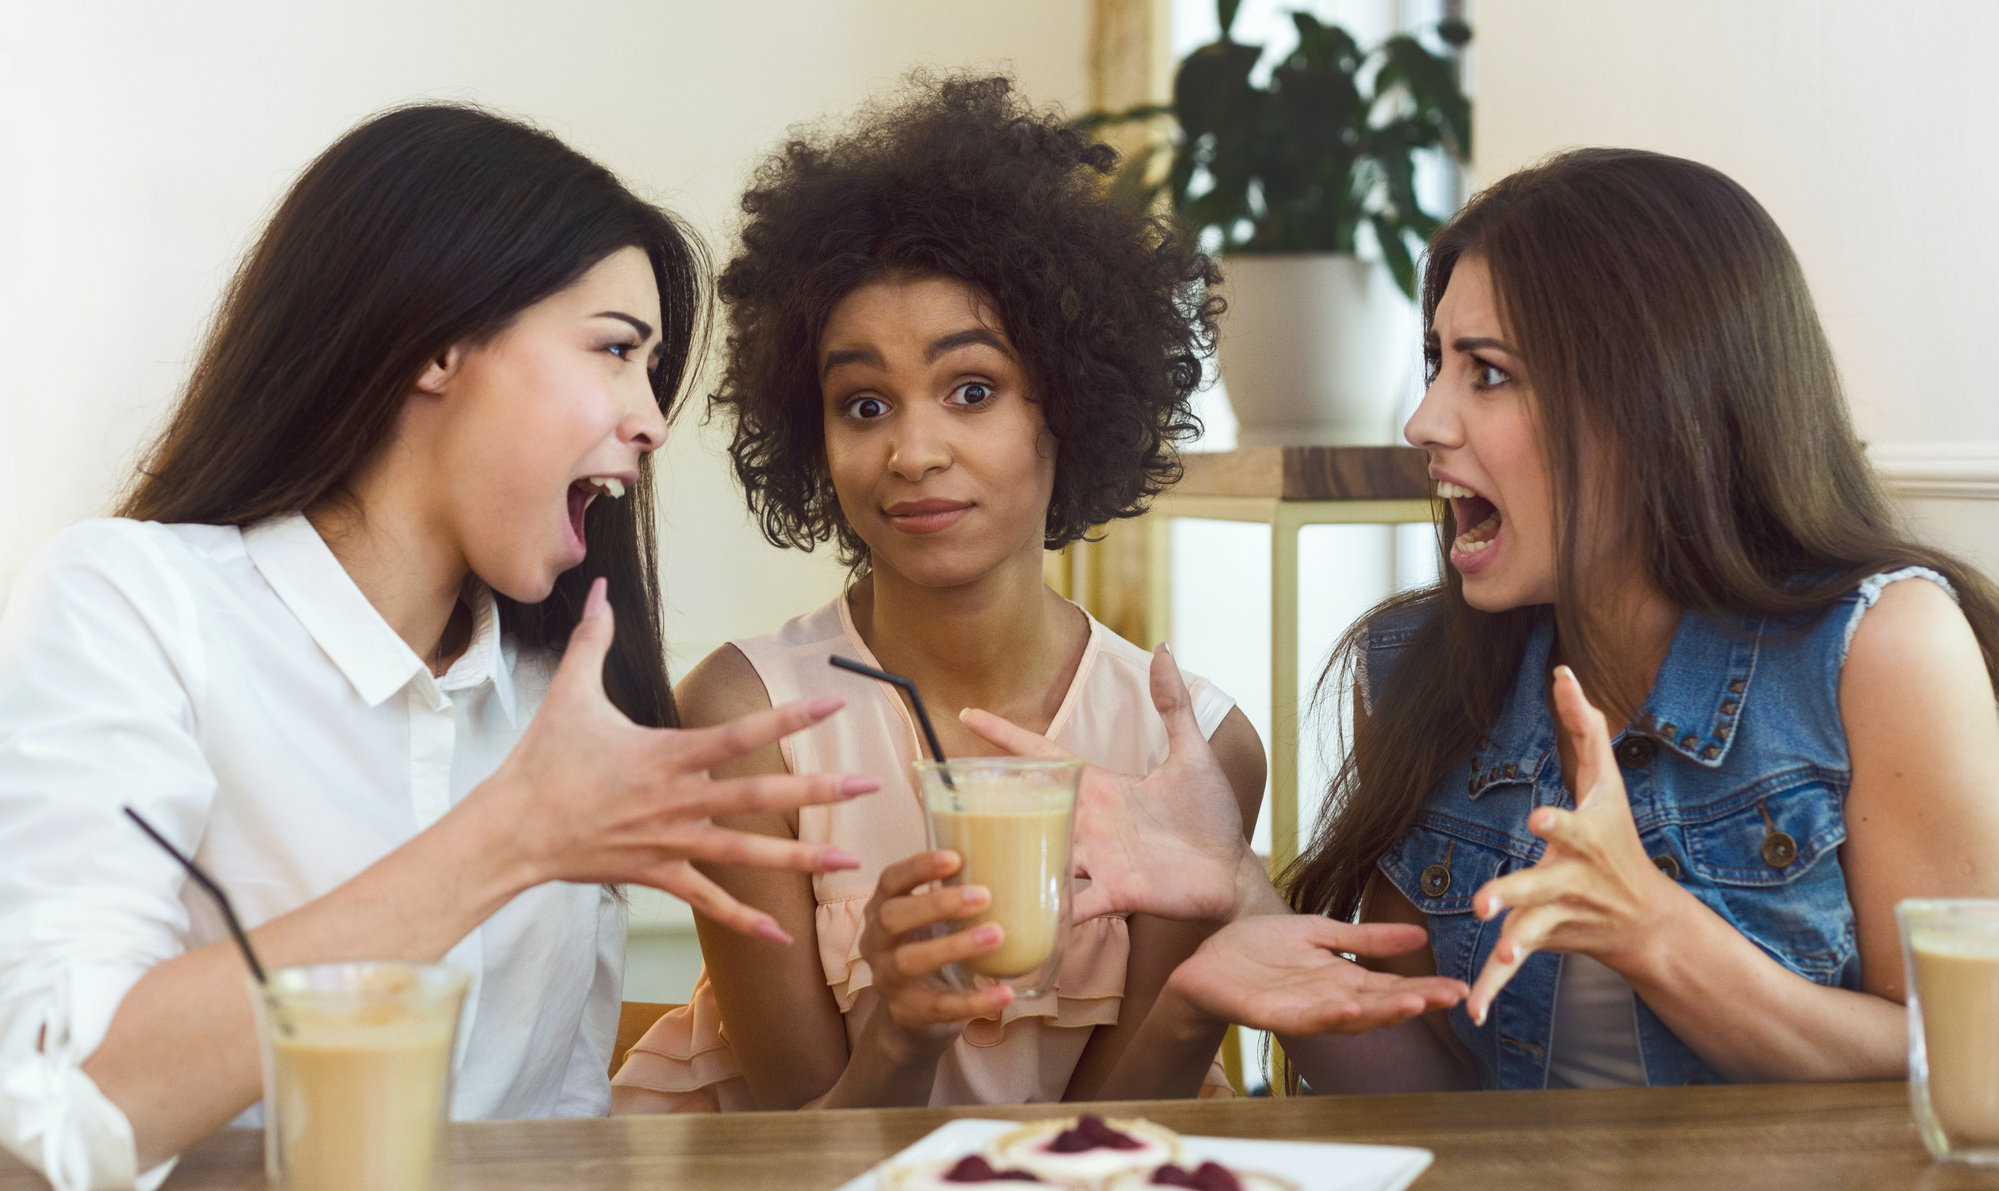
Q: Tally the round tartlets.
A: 3